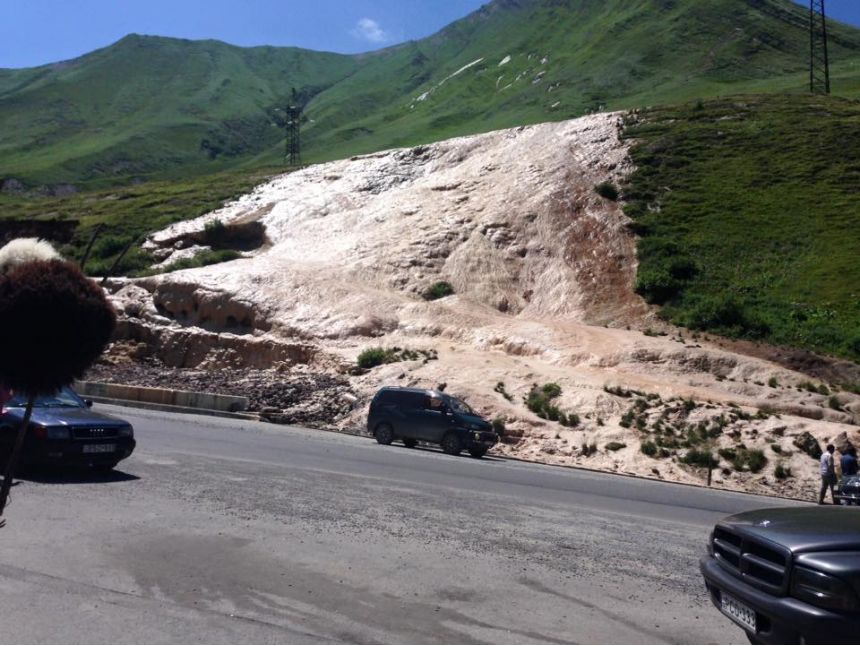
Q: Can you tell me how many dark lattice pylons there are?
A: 2